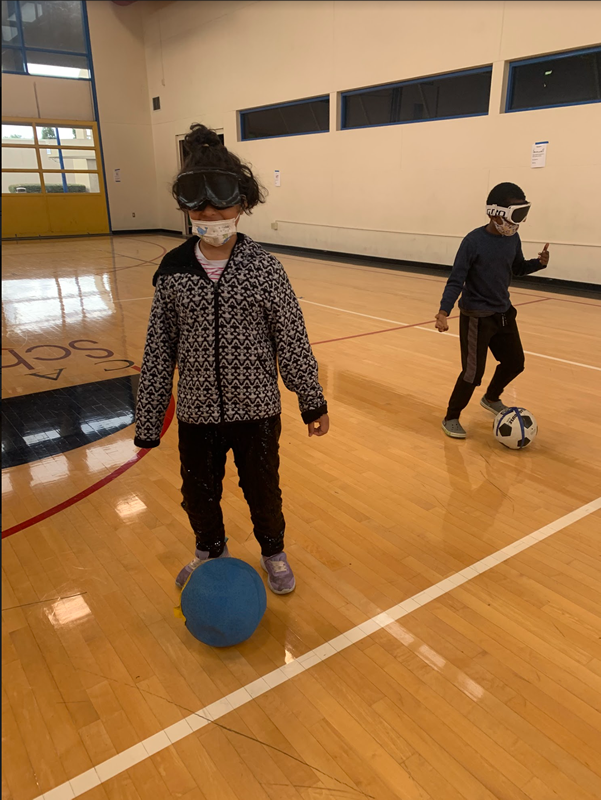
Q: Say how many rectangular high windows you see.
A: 3